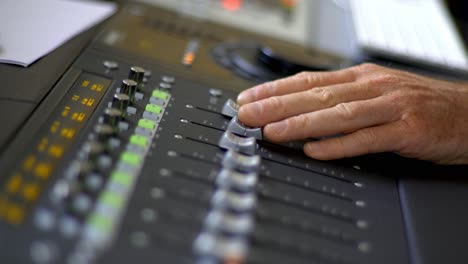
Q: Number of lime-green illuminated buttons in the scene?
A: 8